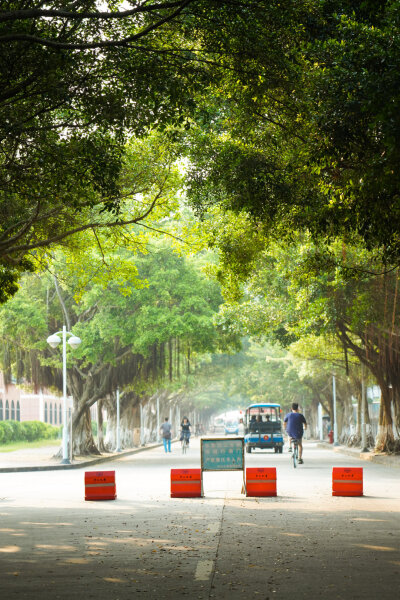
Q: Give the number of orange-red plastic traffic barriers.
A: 4